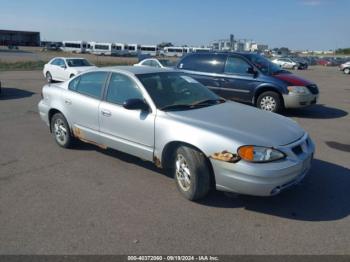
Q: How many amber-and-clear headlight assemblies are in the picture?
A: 1